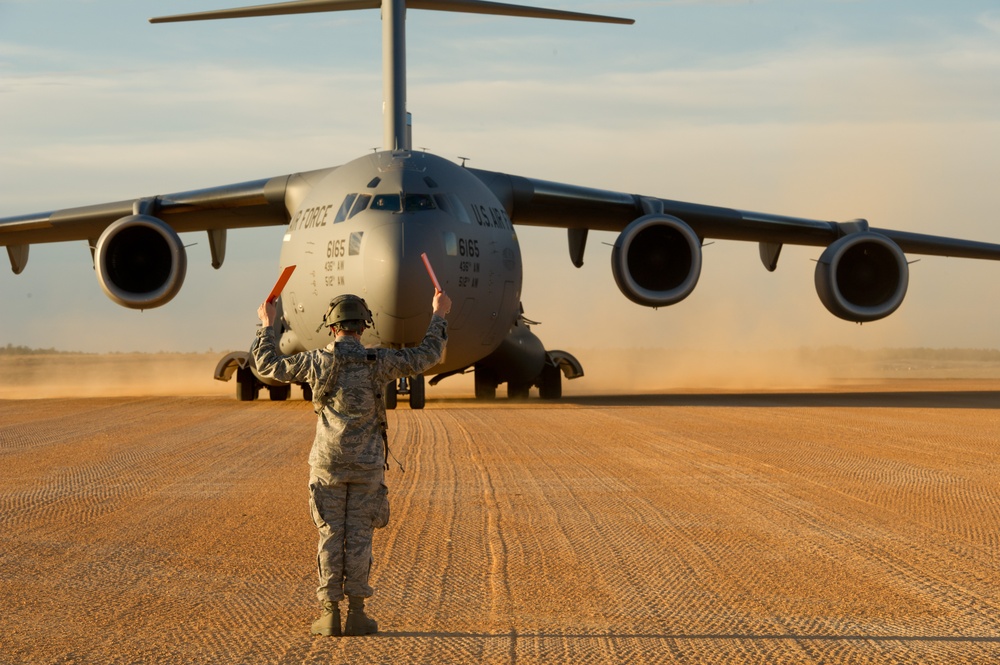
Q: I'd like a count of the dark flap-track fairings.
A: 4